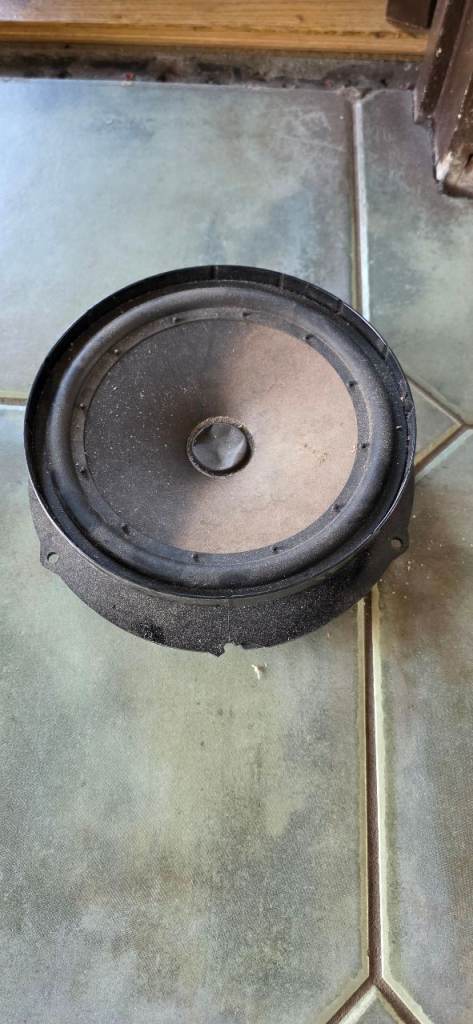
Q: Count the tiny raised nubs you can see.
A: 12